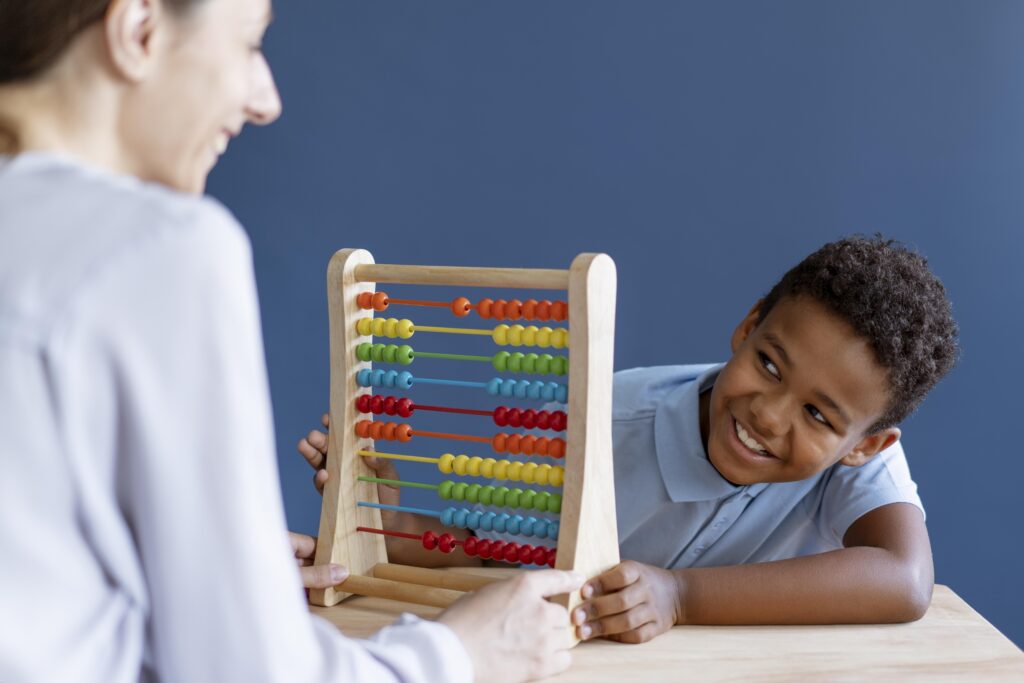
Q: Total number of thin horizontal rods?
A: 10